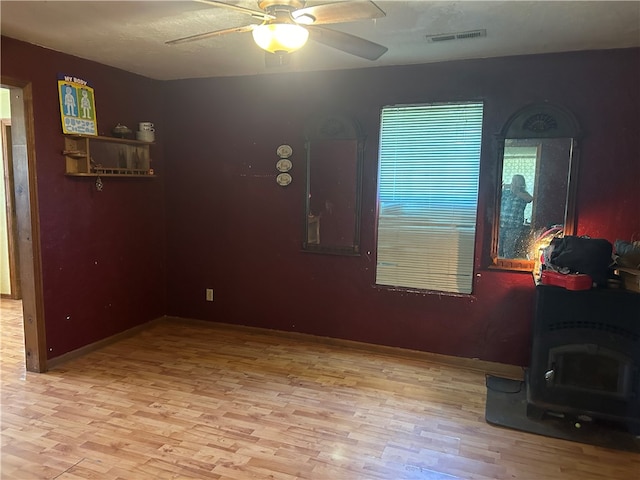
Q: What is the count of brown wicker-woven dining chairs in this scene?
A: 0